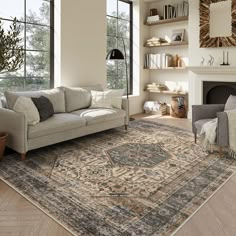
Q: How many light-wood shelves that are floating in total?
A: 4